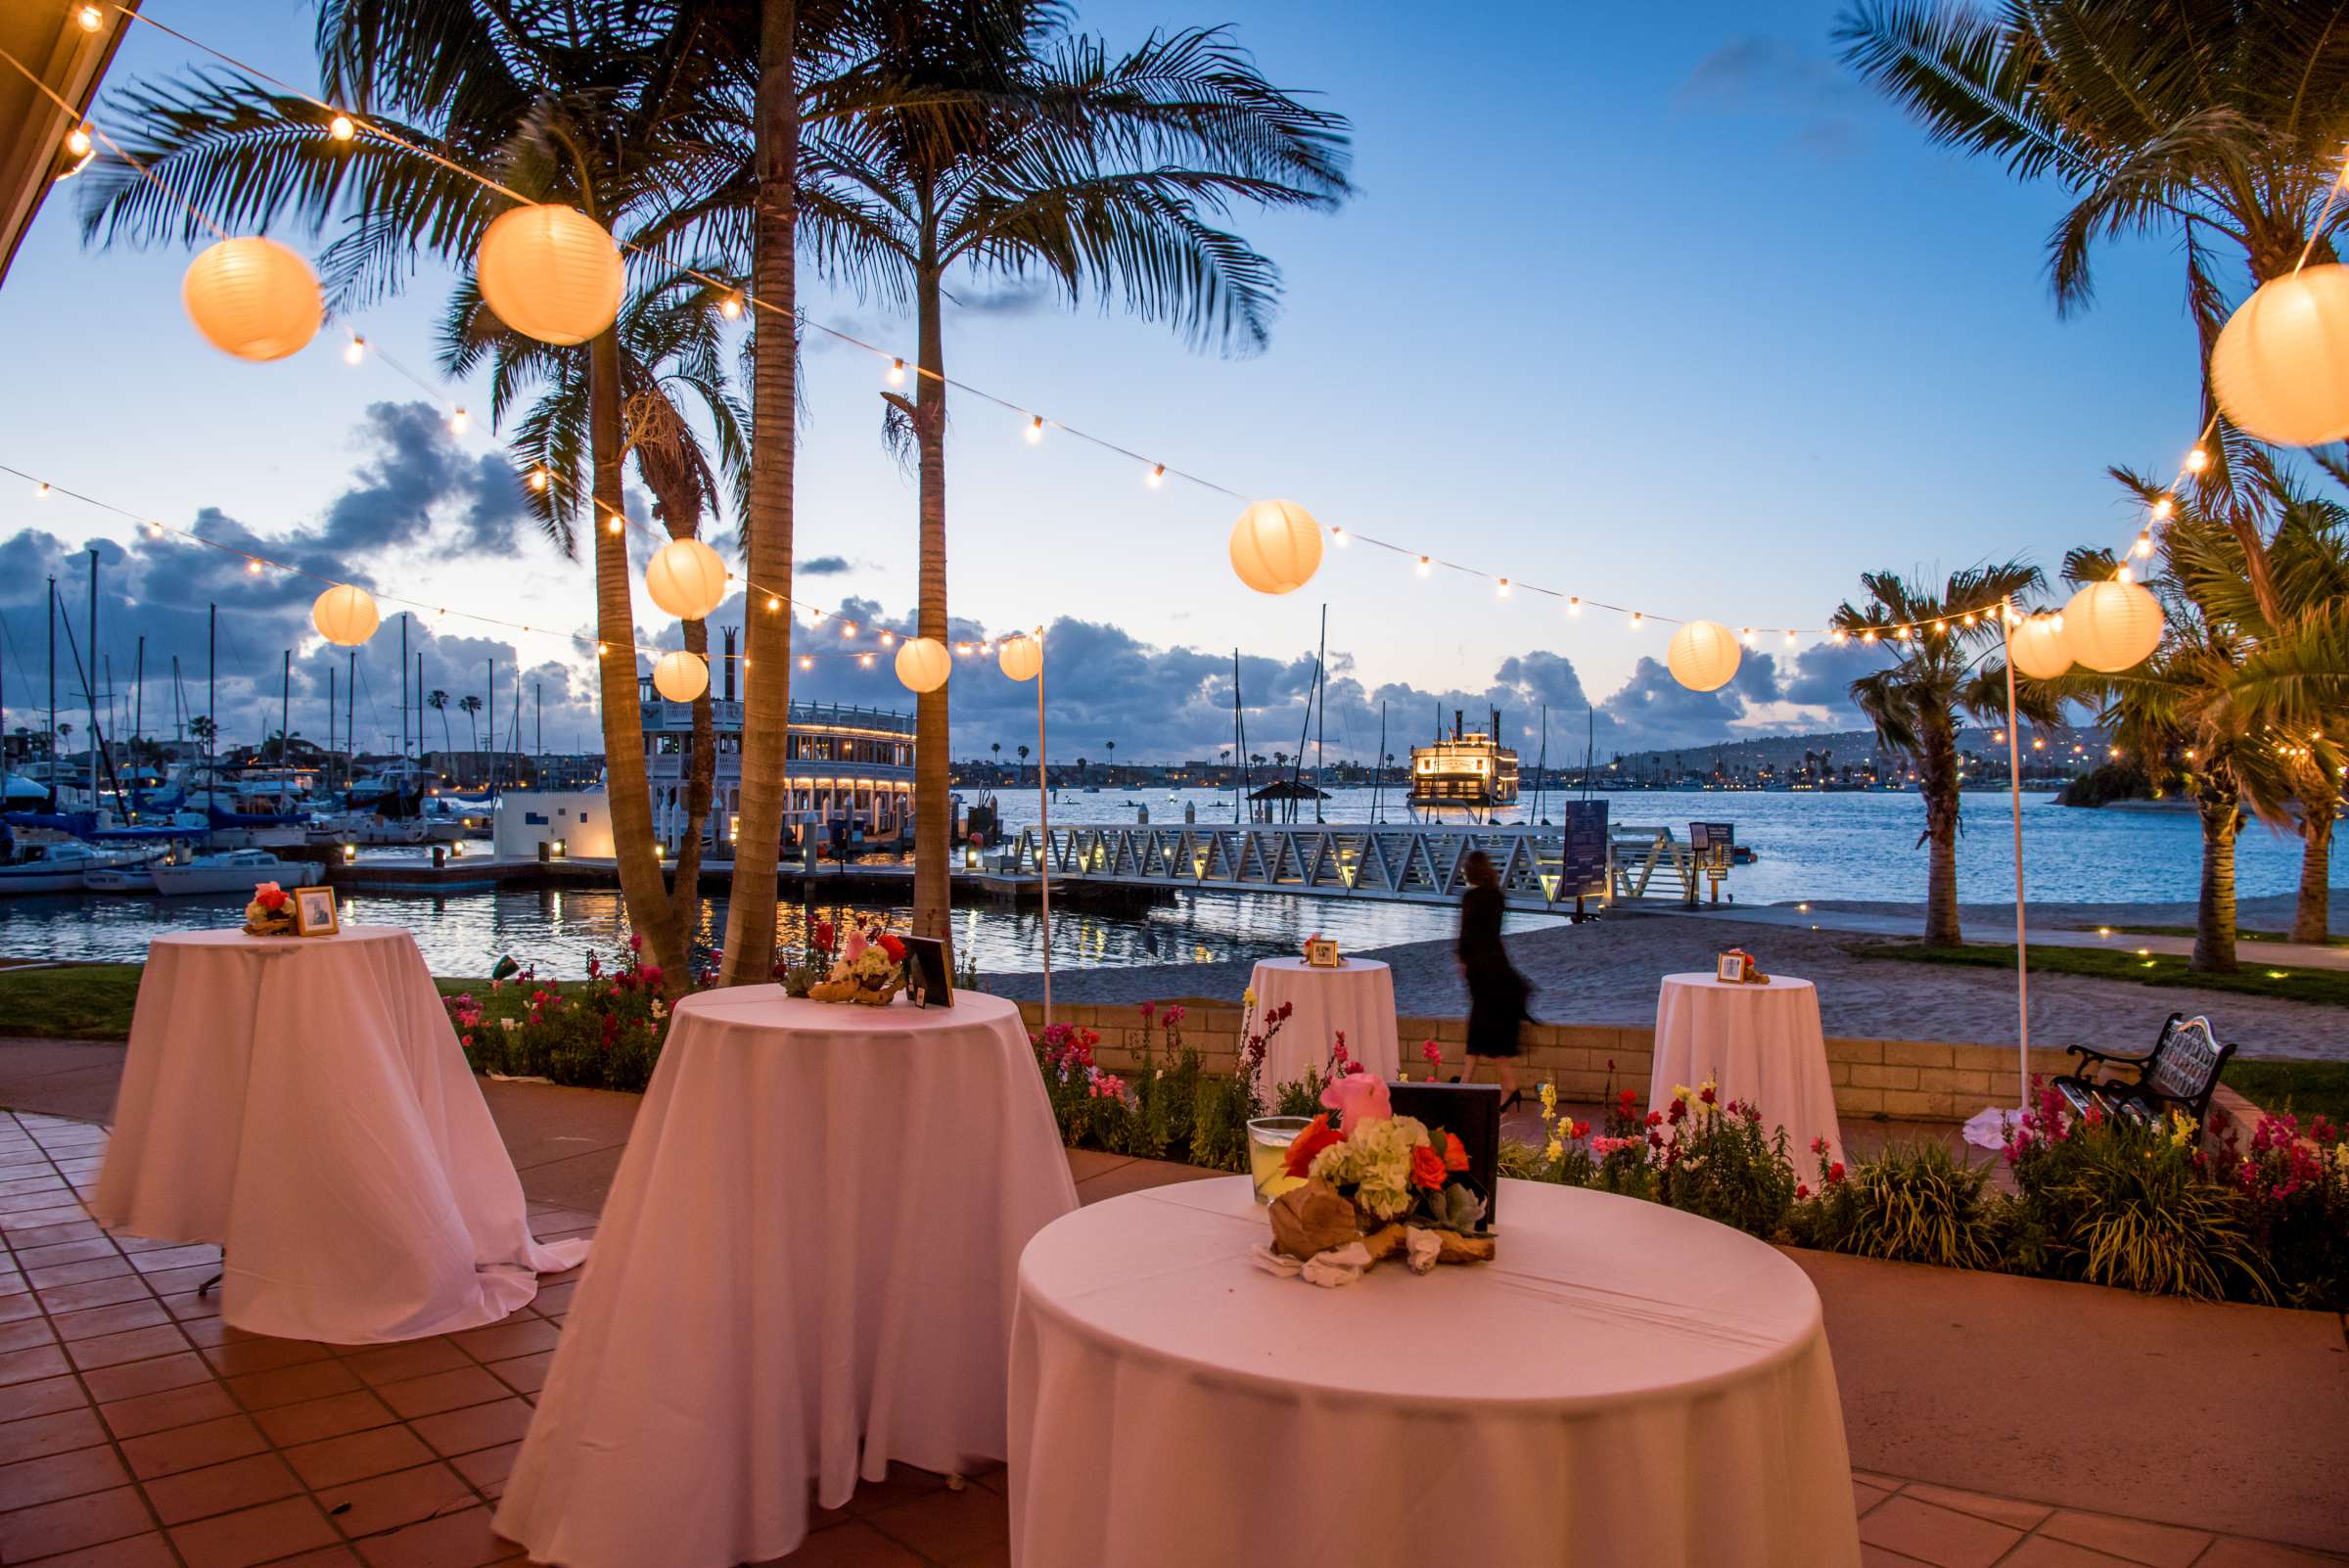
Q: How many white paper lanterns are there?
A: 12